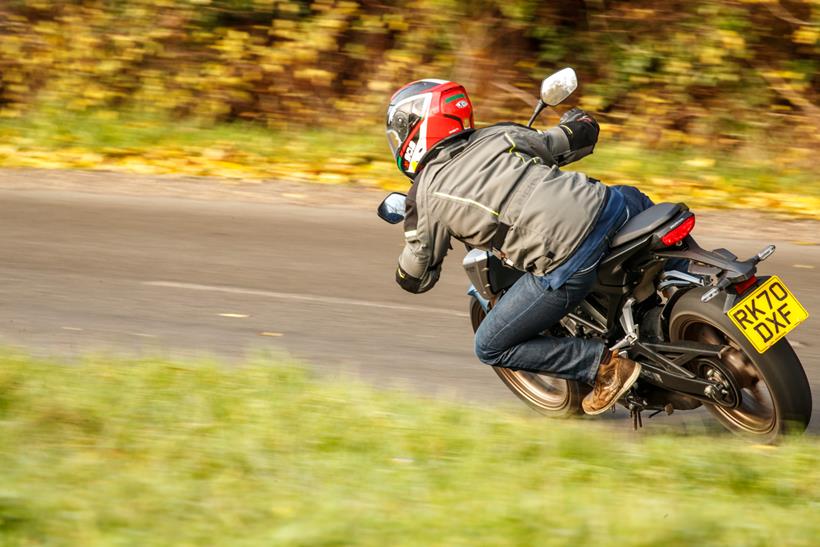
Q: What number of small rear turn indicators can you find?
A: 2